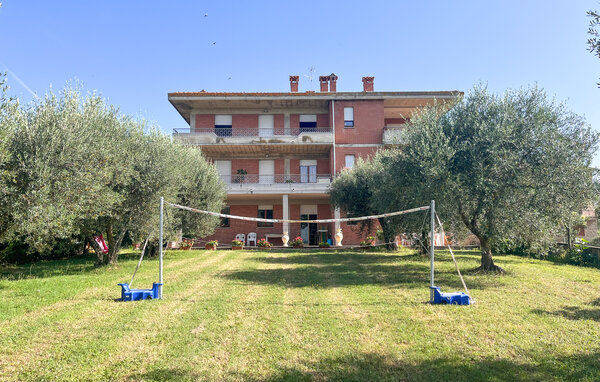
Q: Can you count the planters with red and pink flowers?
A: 5